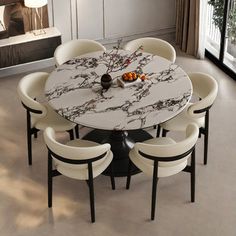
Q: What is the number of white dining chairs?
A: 6